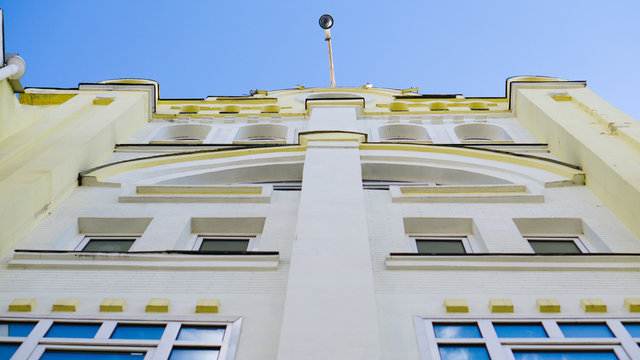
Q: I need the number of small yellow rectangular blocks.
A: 10